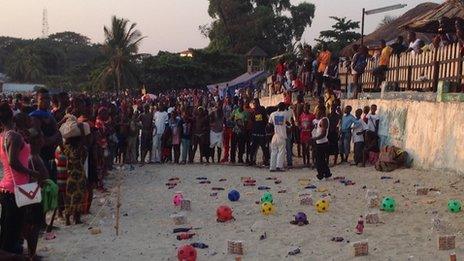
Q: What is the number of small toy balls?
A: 10